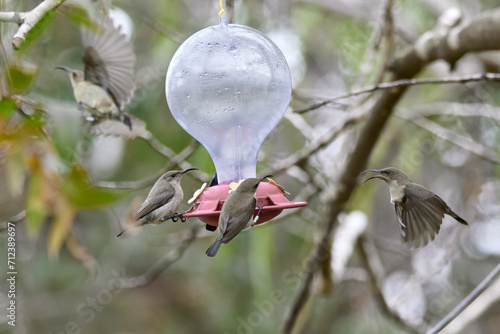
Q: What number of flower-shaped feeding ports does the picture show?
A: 3